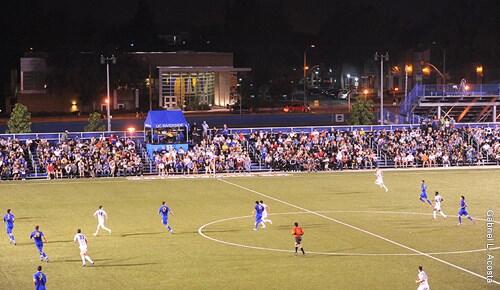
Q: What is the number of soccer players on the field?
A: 13